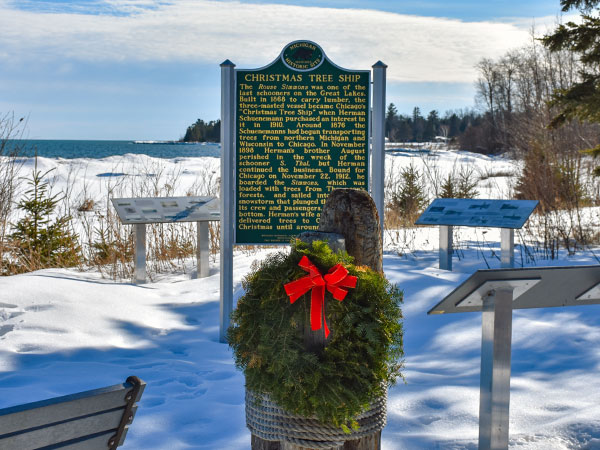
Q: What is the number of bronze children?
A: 0